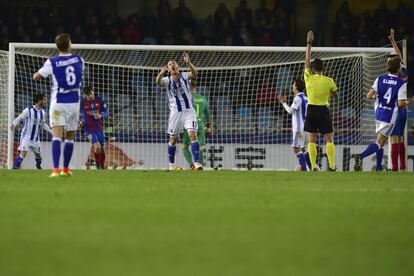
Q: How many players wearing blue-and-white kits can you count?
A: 5